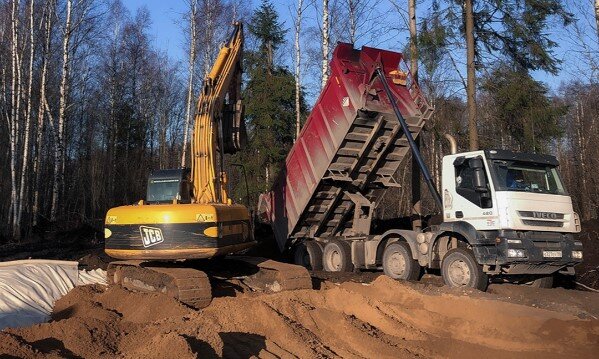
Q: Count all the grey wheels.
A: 4